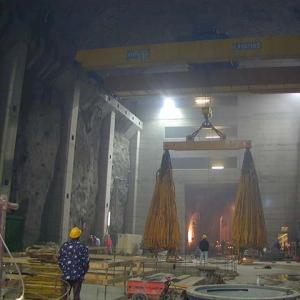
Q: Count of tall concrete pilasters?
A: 4